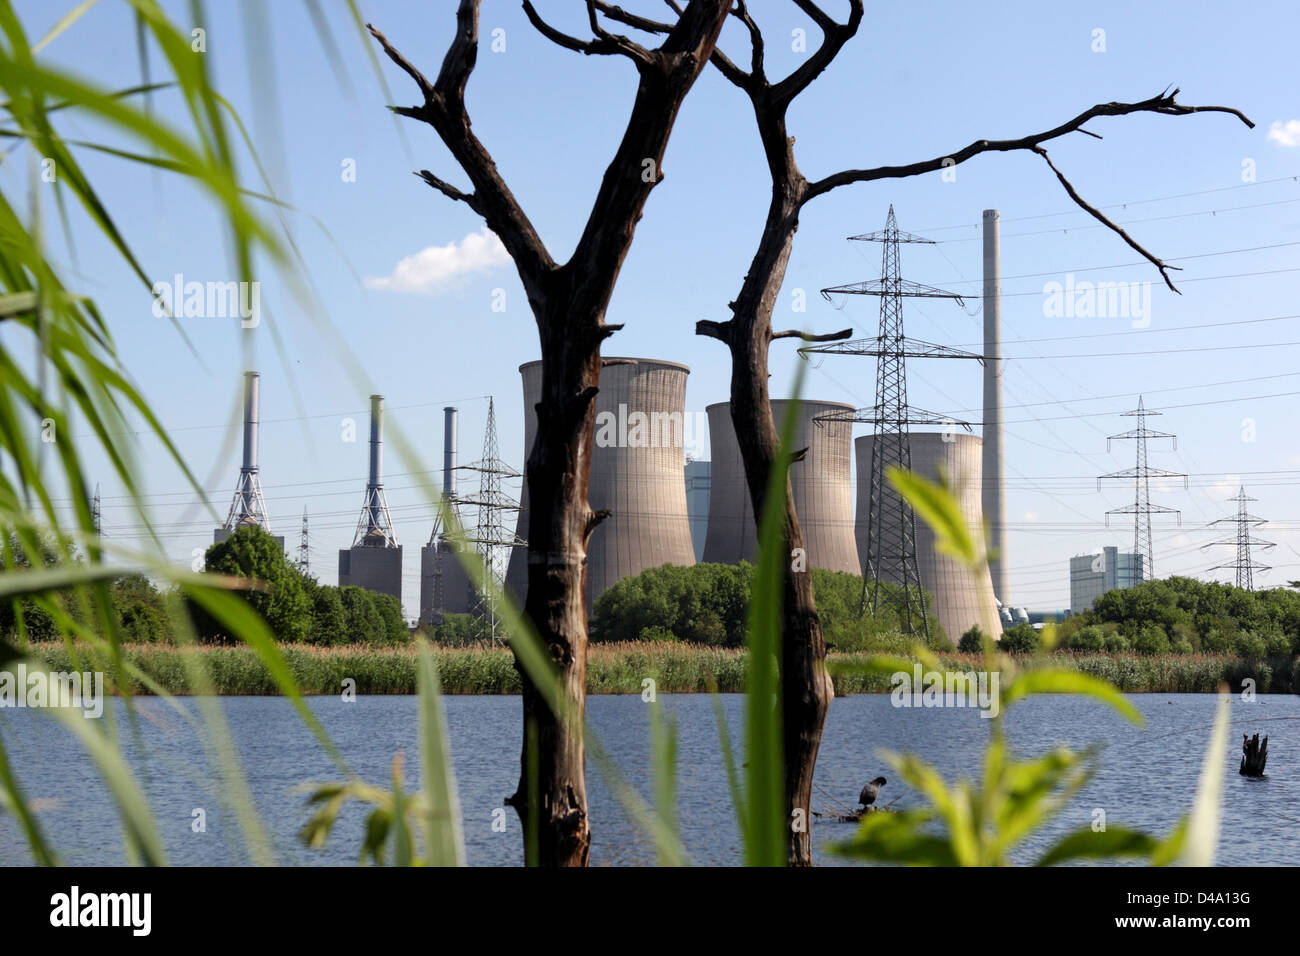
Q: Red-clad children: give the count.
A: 0